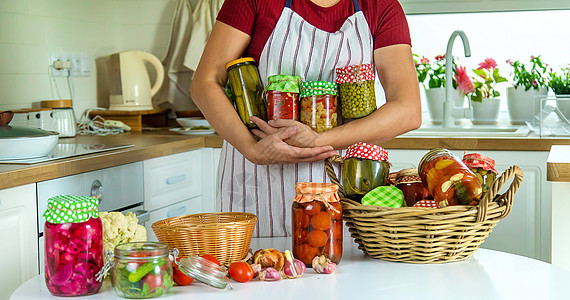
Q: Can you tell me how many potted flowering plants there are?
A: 4